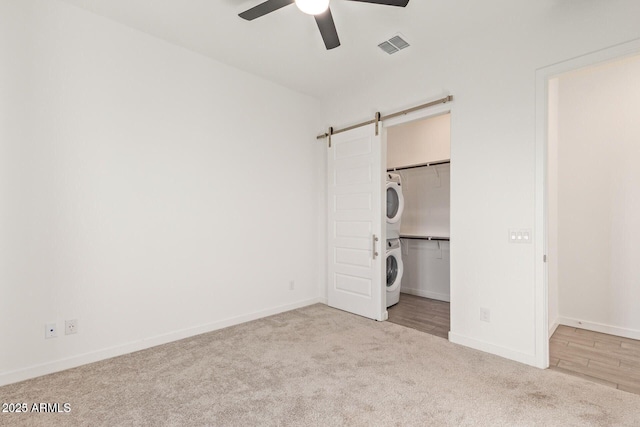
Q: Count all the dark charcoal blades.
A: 3